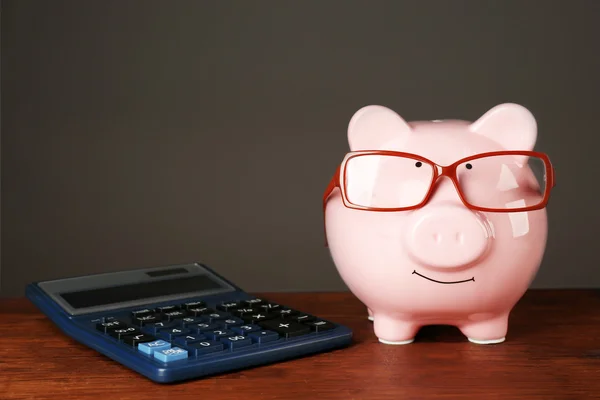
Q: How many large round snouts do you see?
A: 1